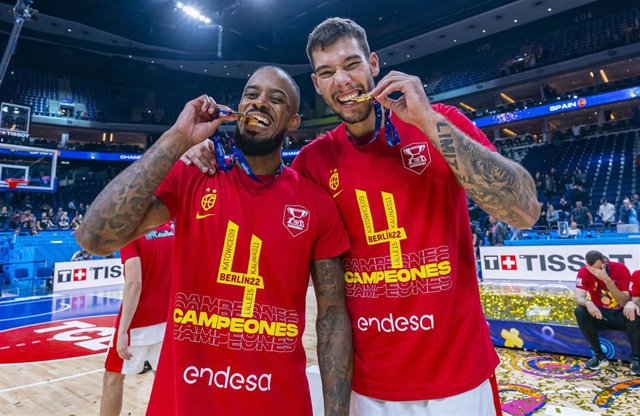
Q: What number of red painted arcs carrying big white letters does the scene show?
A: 1